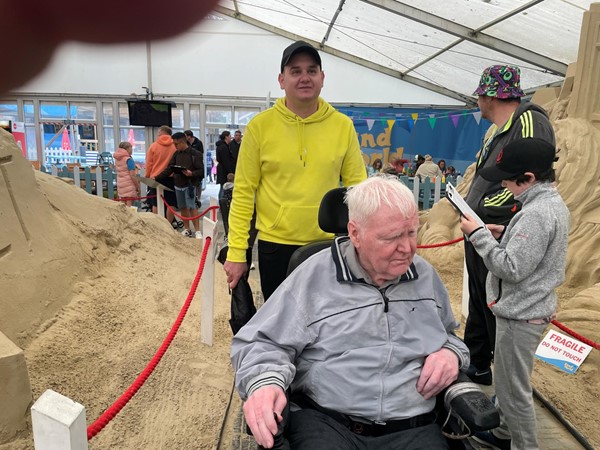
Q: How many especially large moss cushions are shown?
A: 0